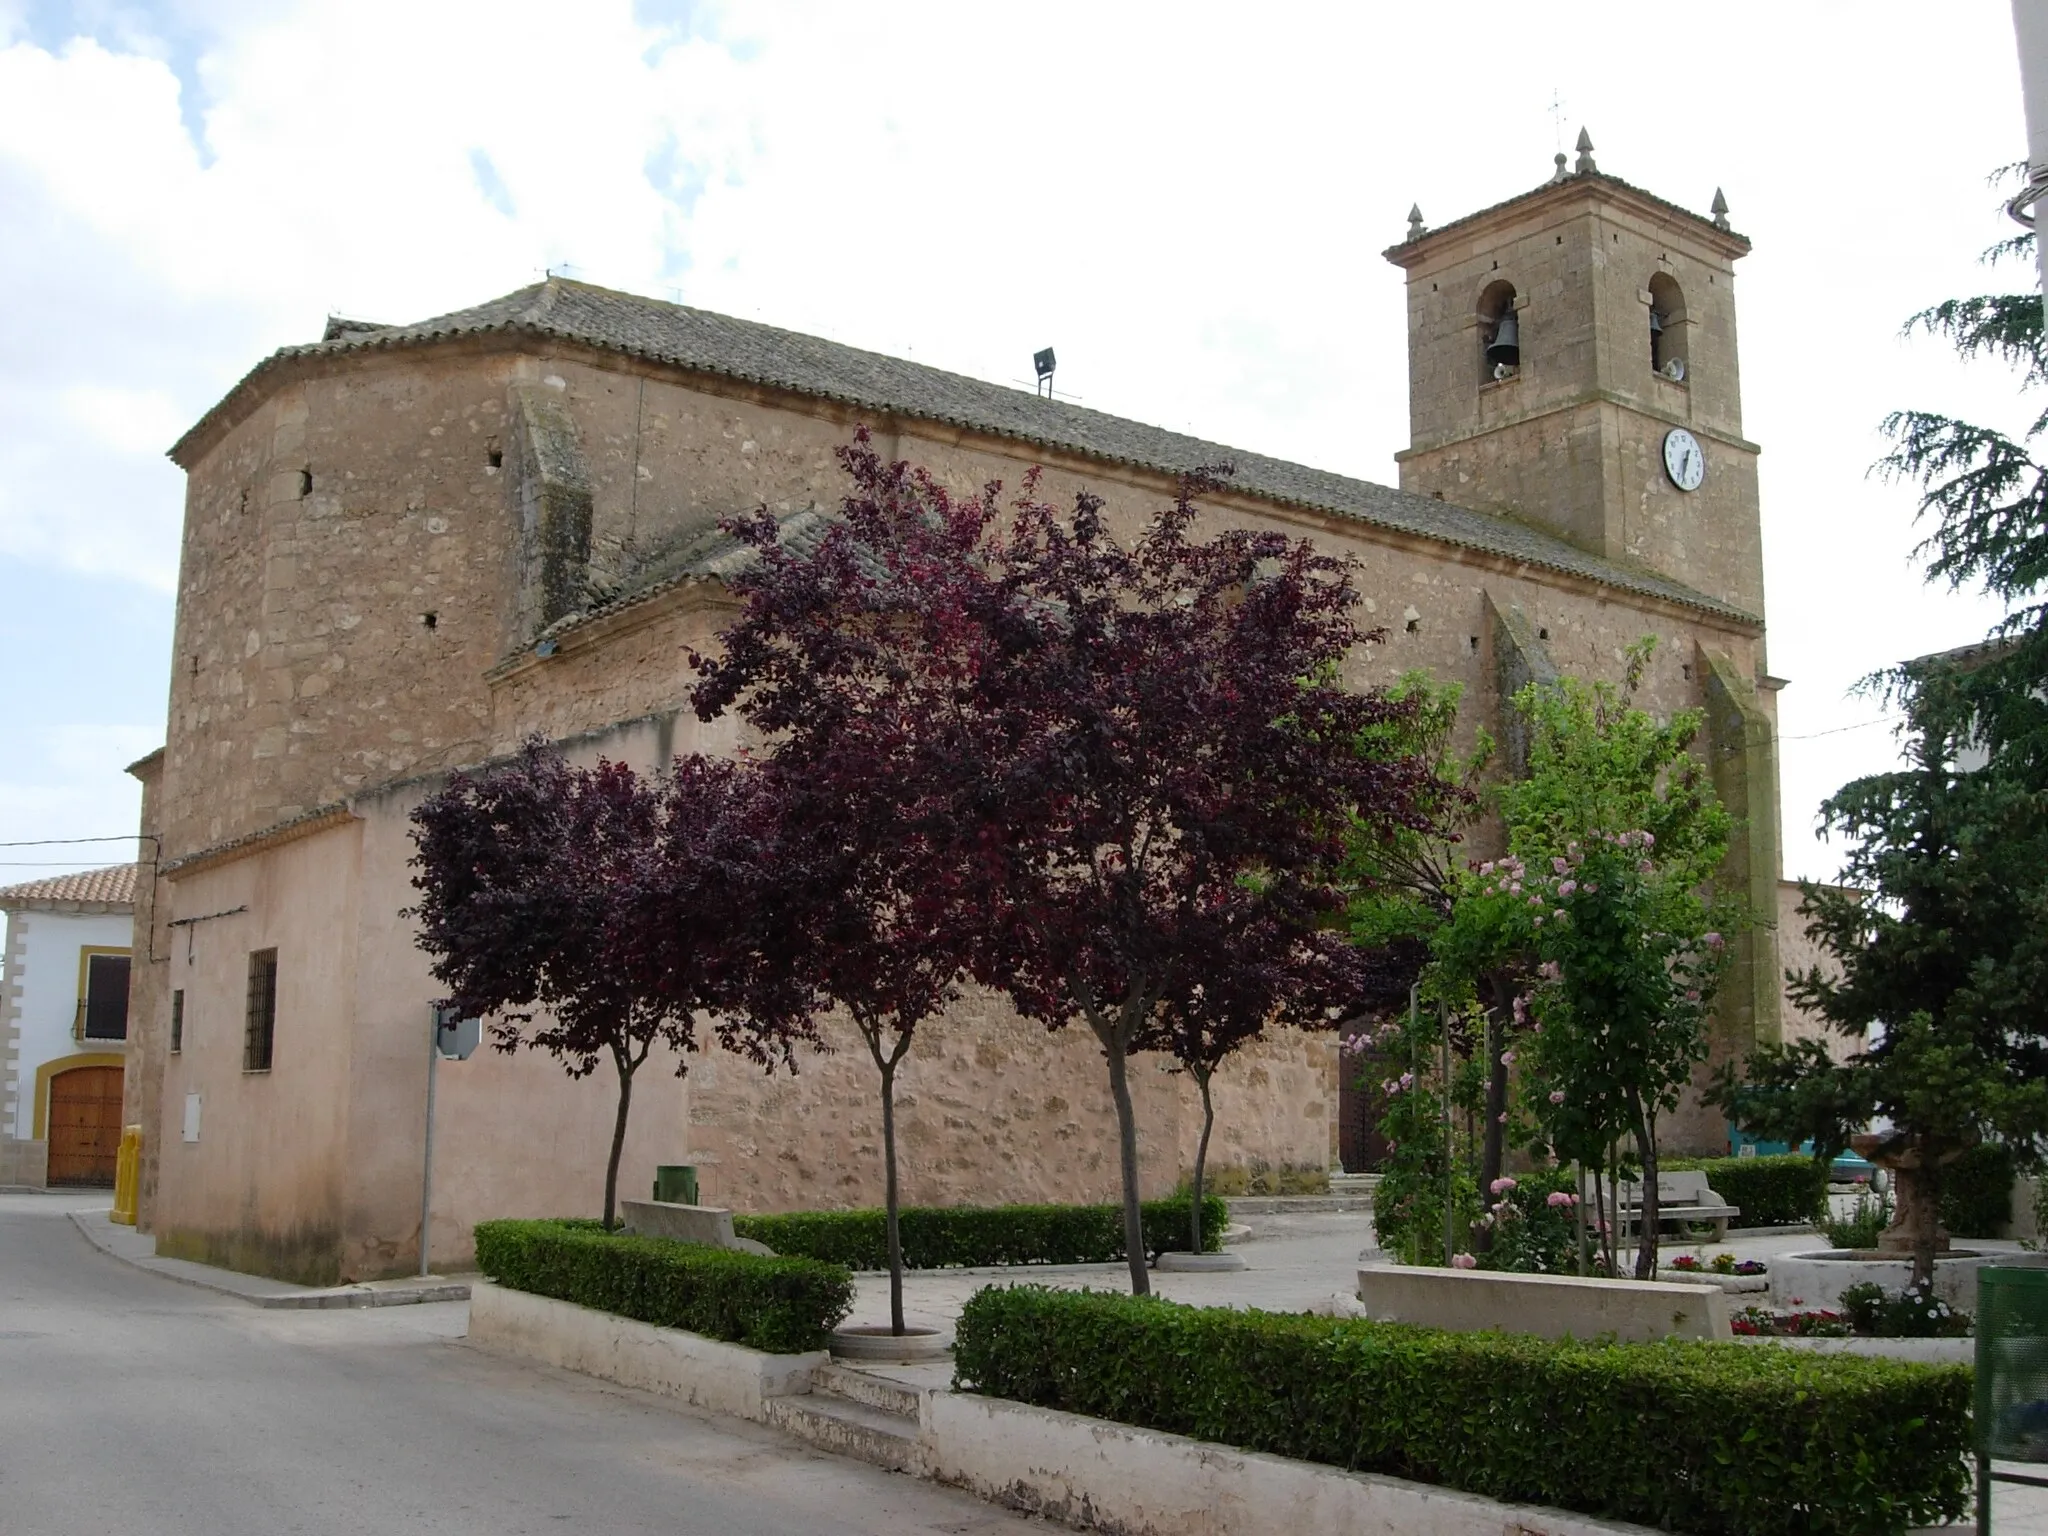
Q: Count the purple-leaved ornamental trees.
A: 4